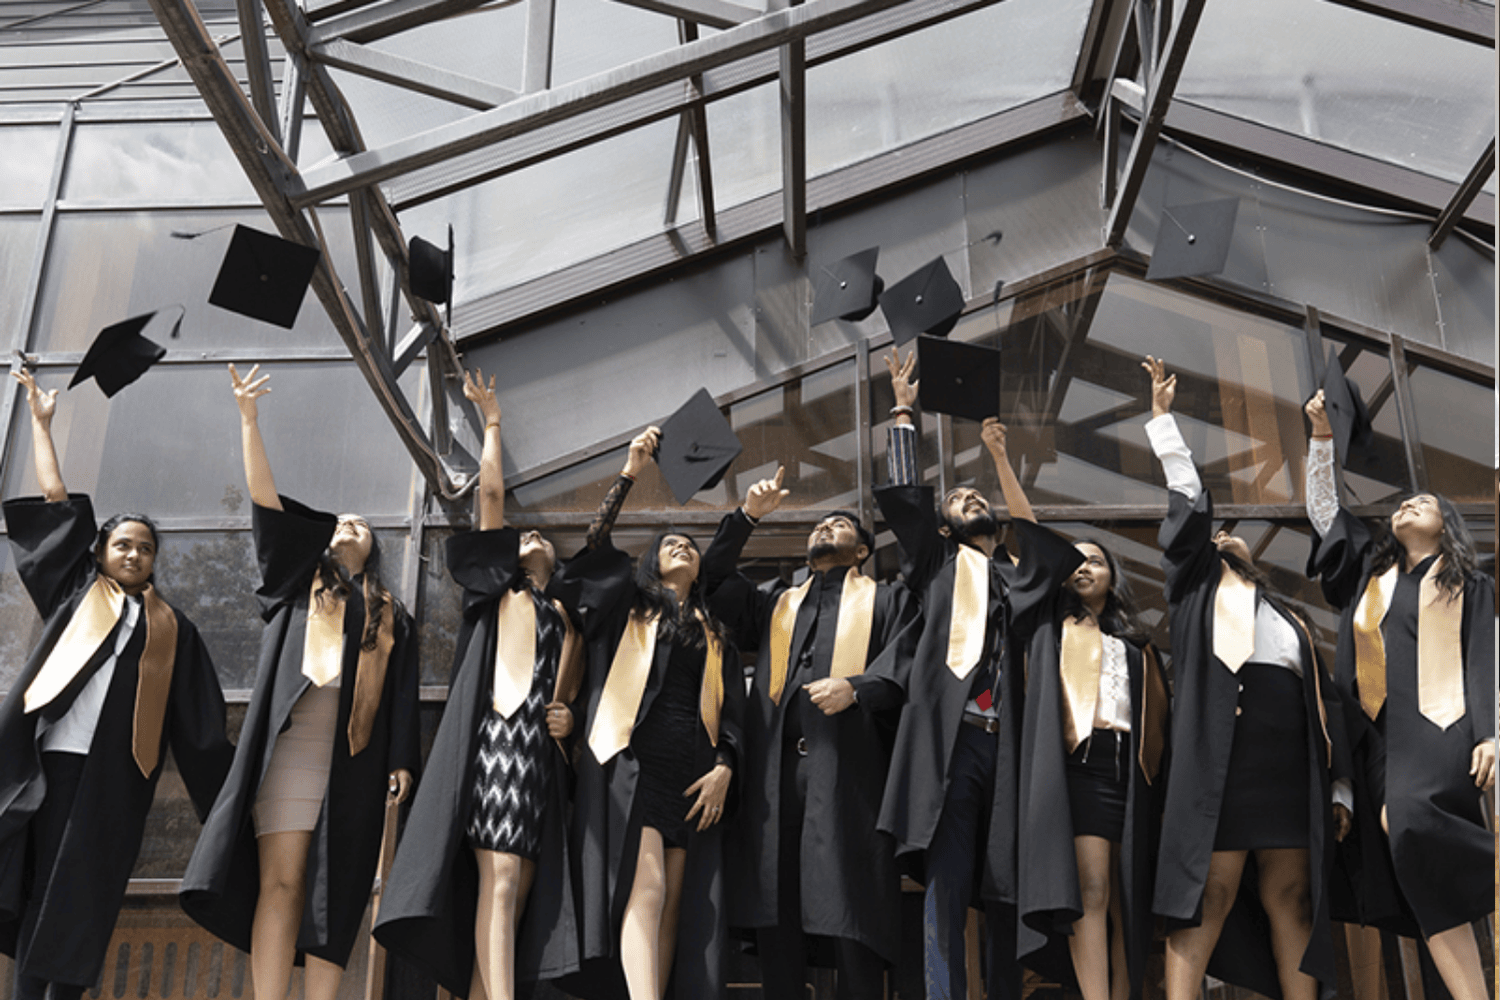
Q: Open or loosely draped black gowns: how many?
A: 9